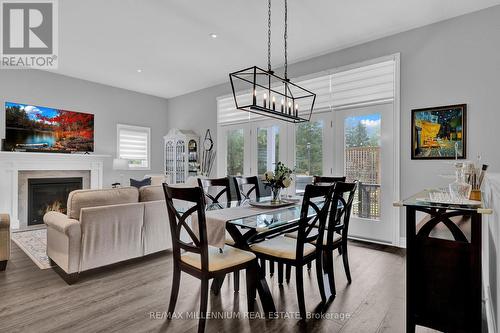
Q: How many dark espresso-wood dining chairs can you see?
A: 6